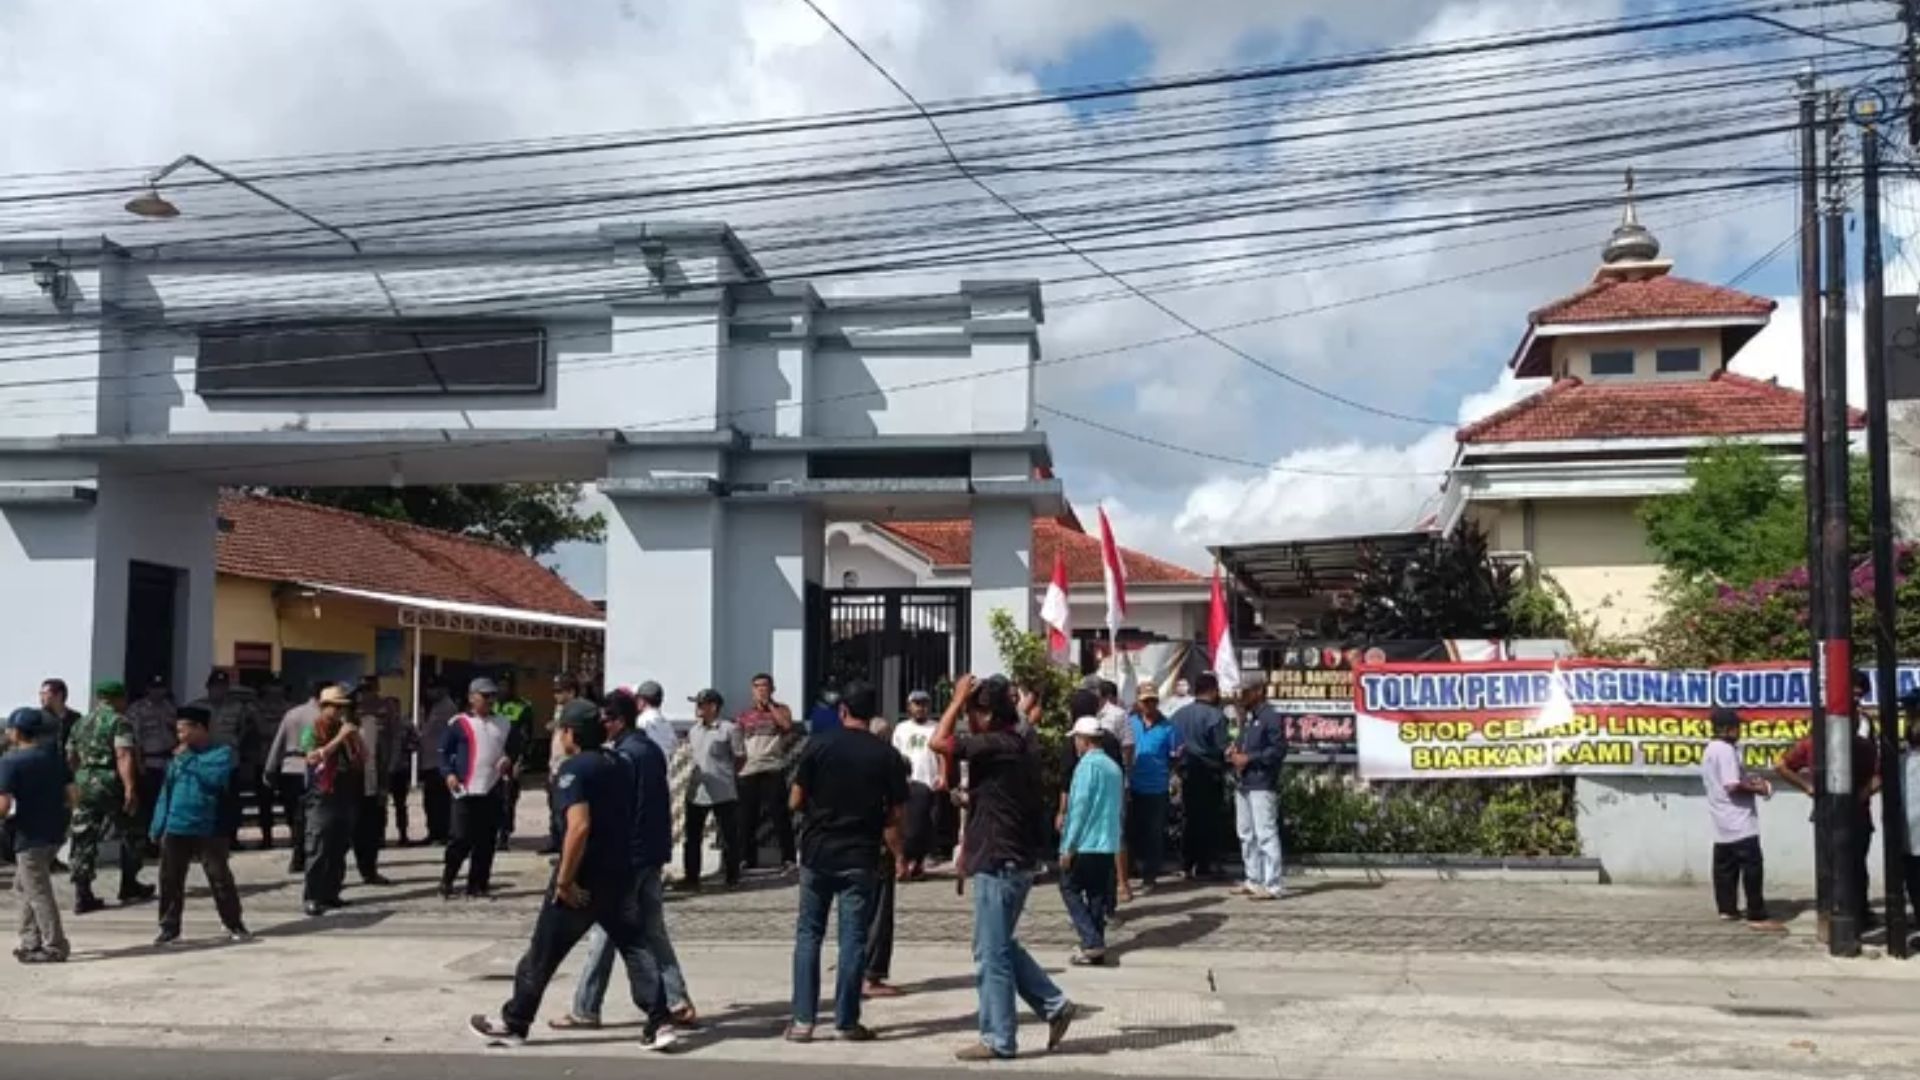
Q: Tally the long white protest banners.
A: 1